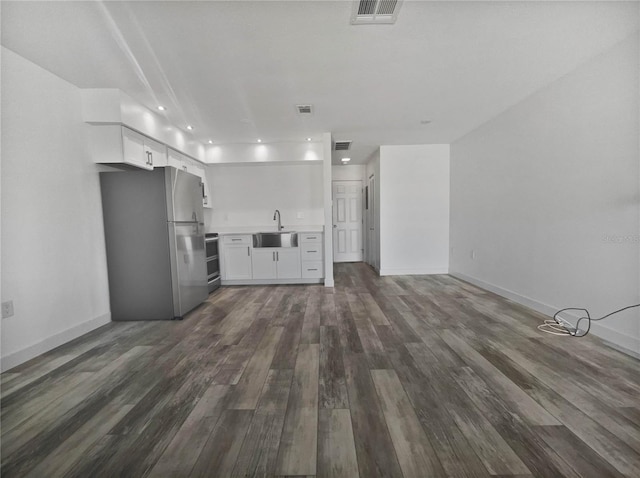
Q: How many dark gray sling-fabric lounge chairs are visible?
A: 0